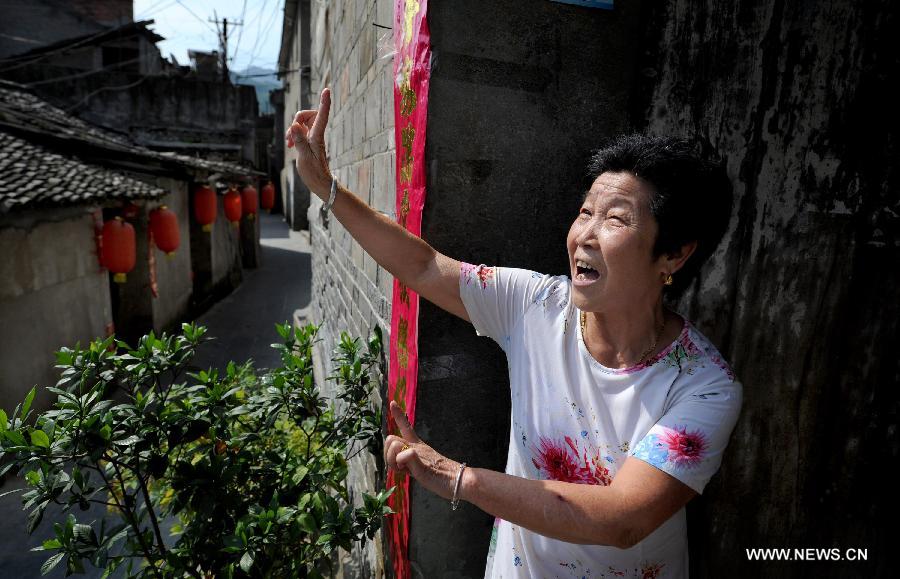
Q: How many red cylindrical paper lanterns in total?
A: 6